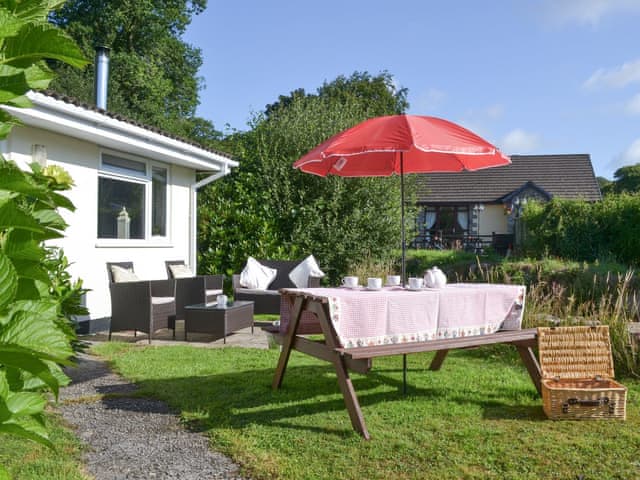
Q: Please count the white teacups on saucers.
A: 4